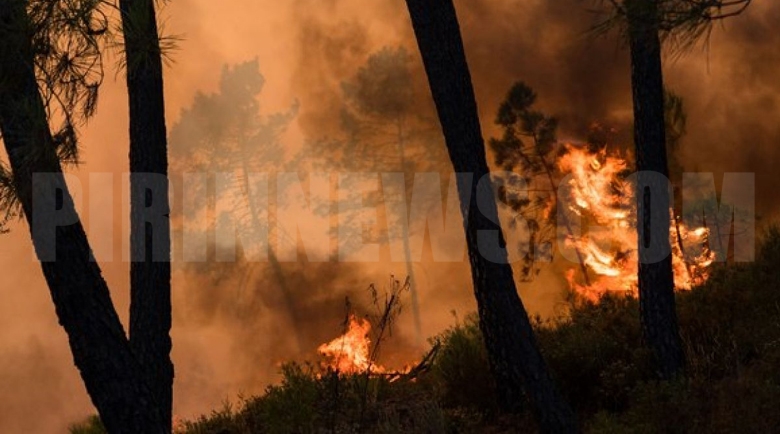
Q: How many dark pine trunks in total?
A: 4